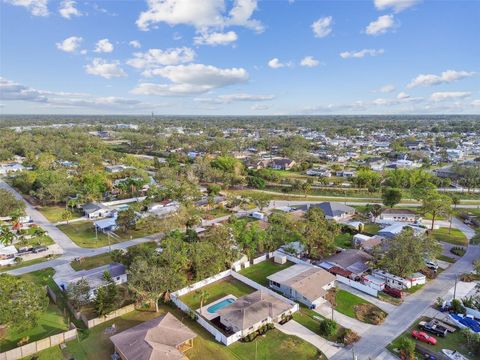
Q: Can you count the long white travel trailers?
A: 1